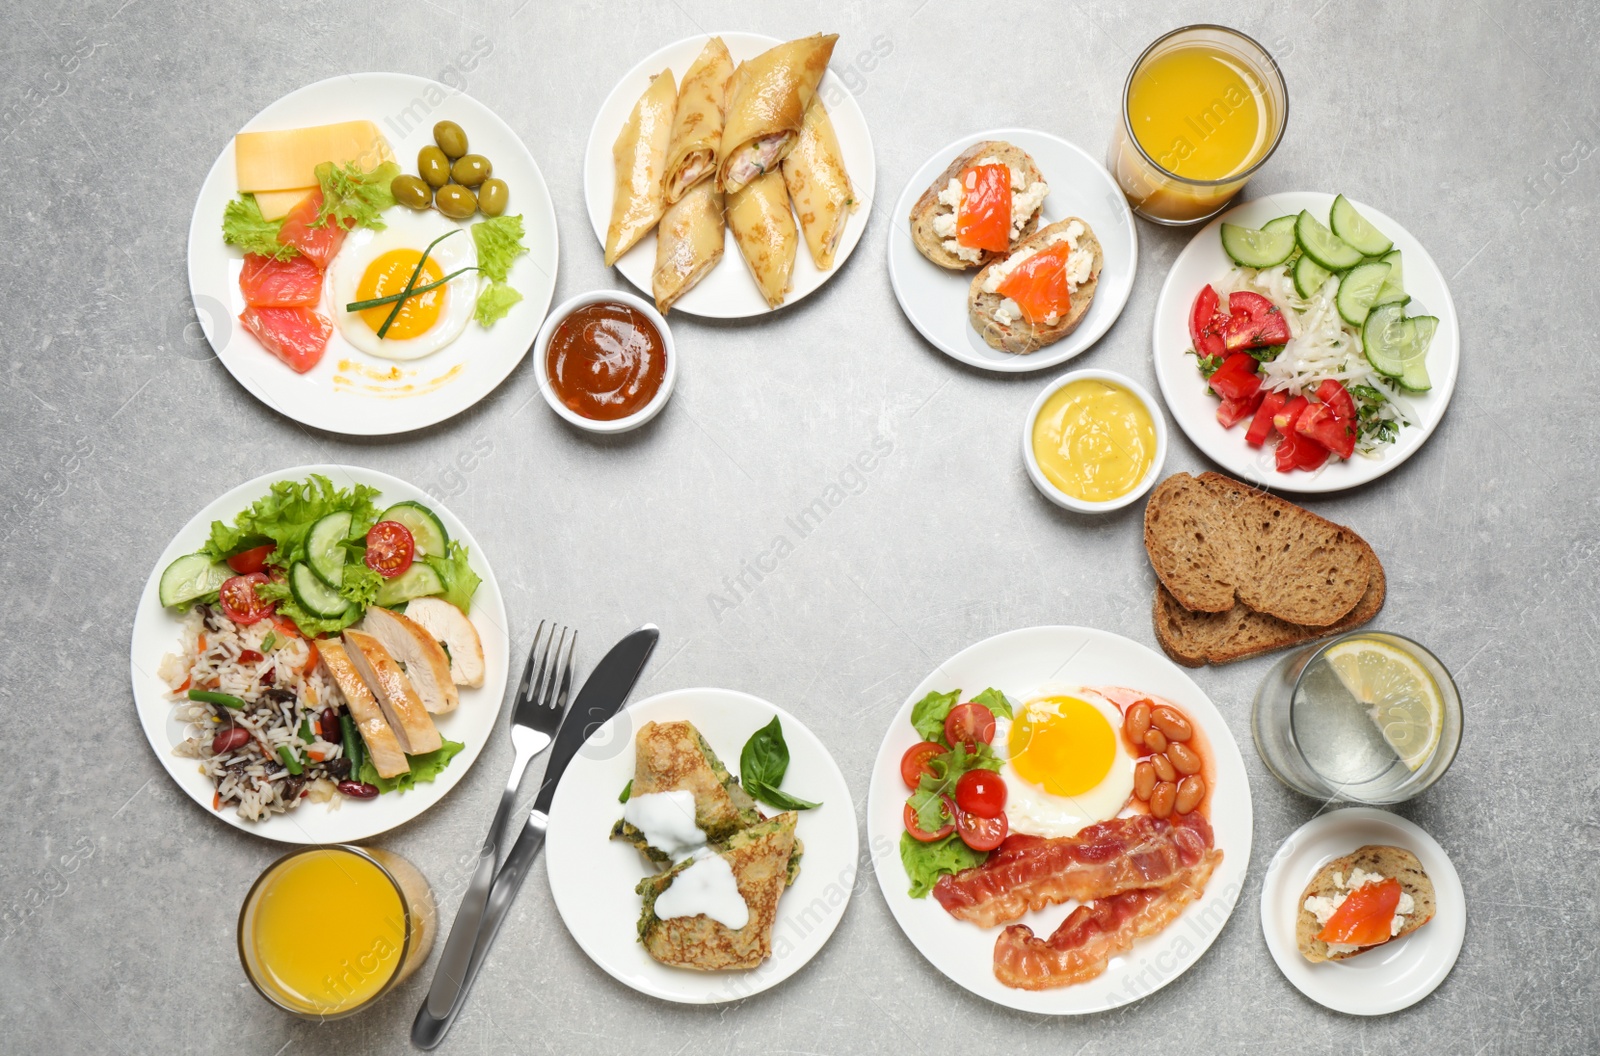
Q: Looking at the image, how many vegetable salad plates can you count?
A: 1